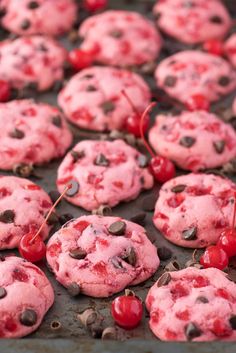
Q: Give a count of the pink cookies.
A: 15